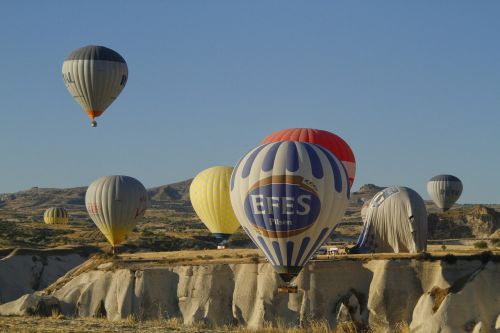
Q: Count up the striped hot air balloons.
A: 2